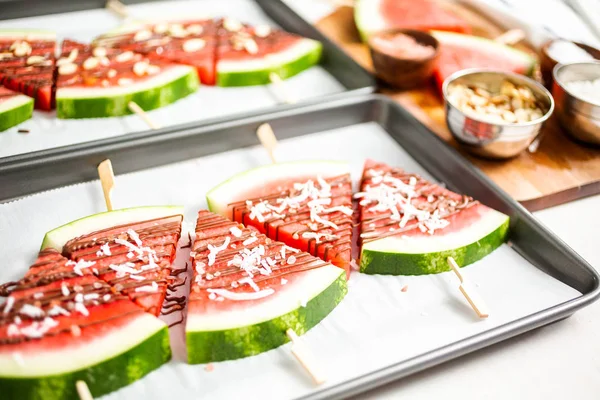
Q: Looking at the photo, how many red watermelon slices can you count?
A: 12